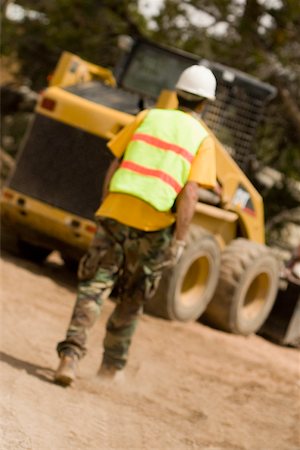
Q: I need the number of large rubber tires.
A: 2